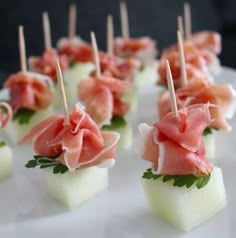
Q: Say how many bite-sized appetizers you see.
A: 12